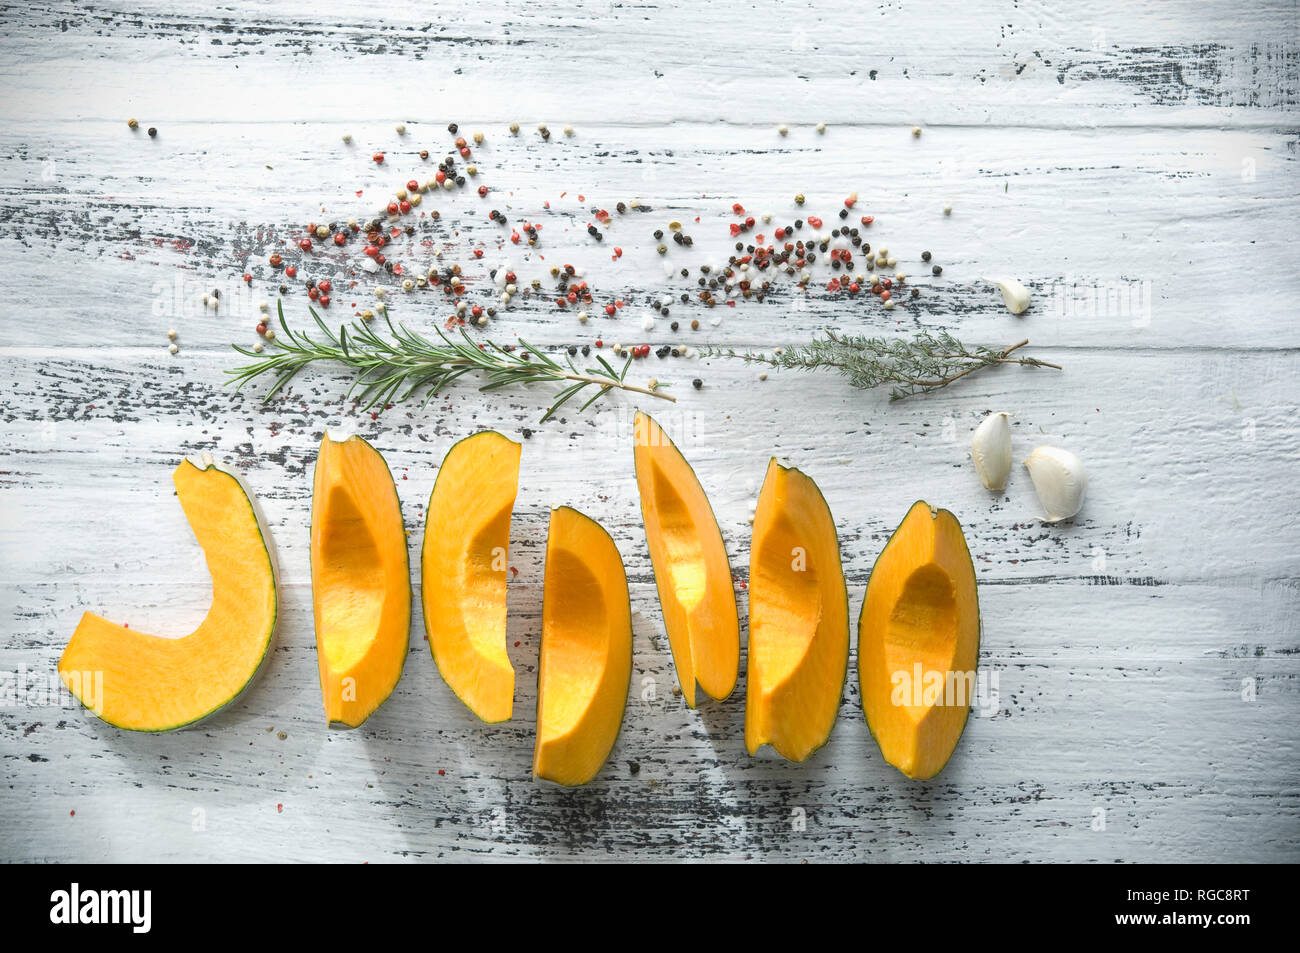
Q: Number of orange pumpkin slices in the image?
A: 7